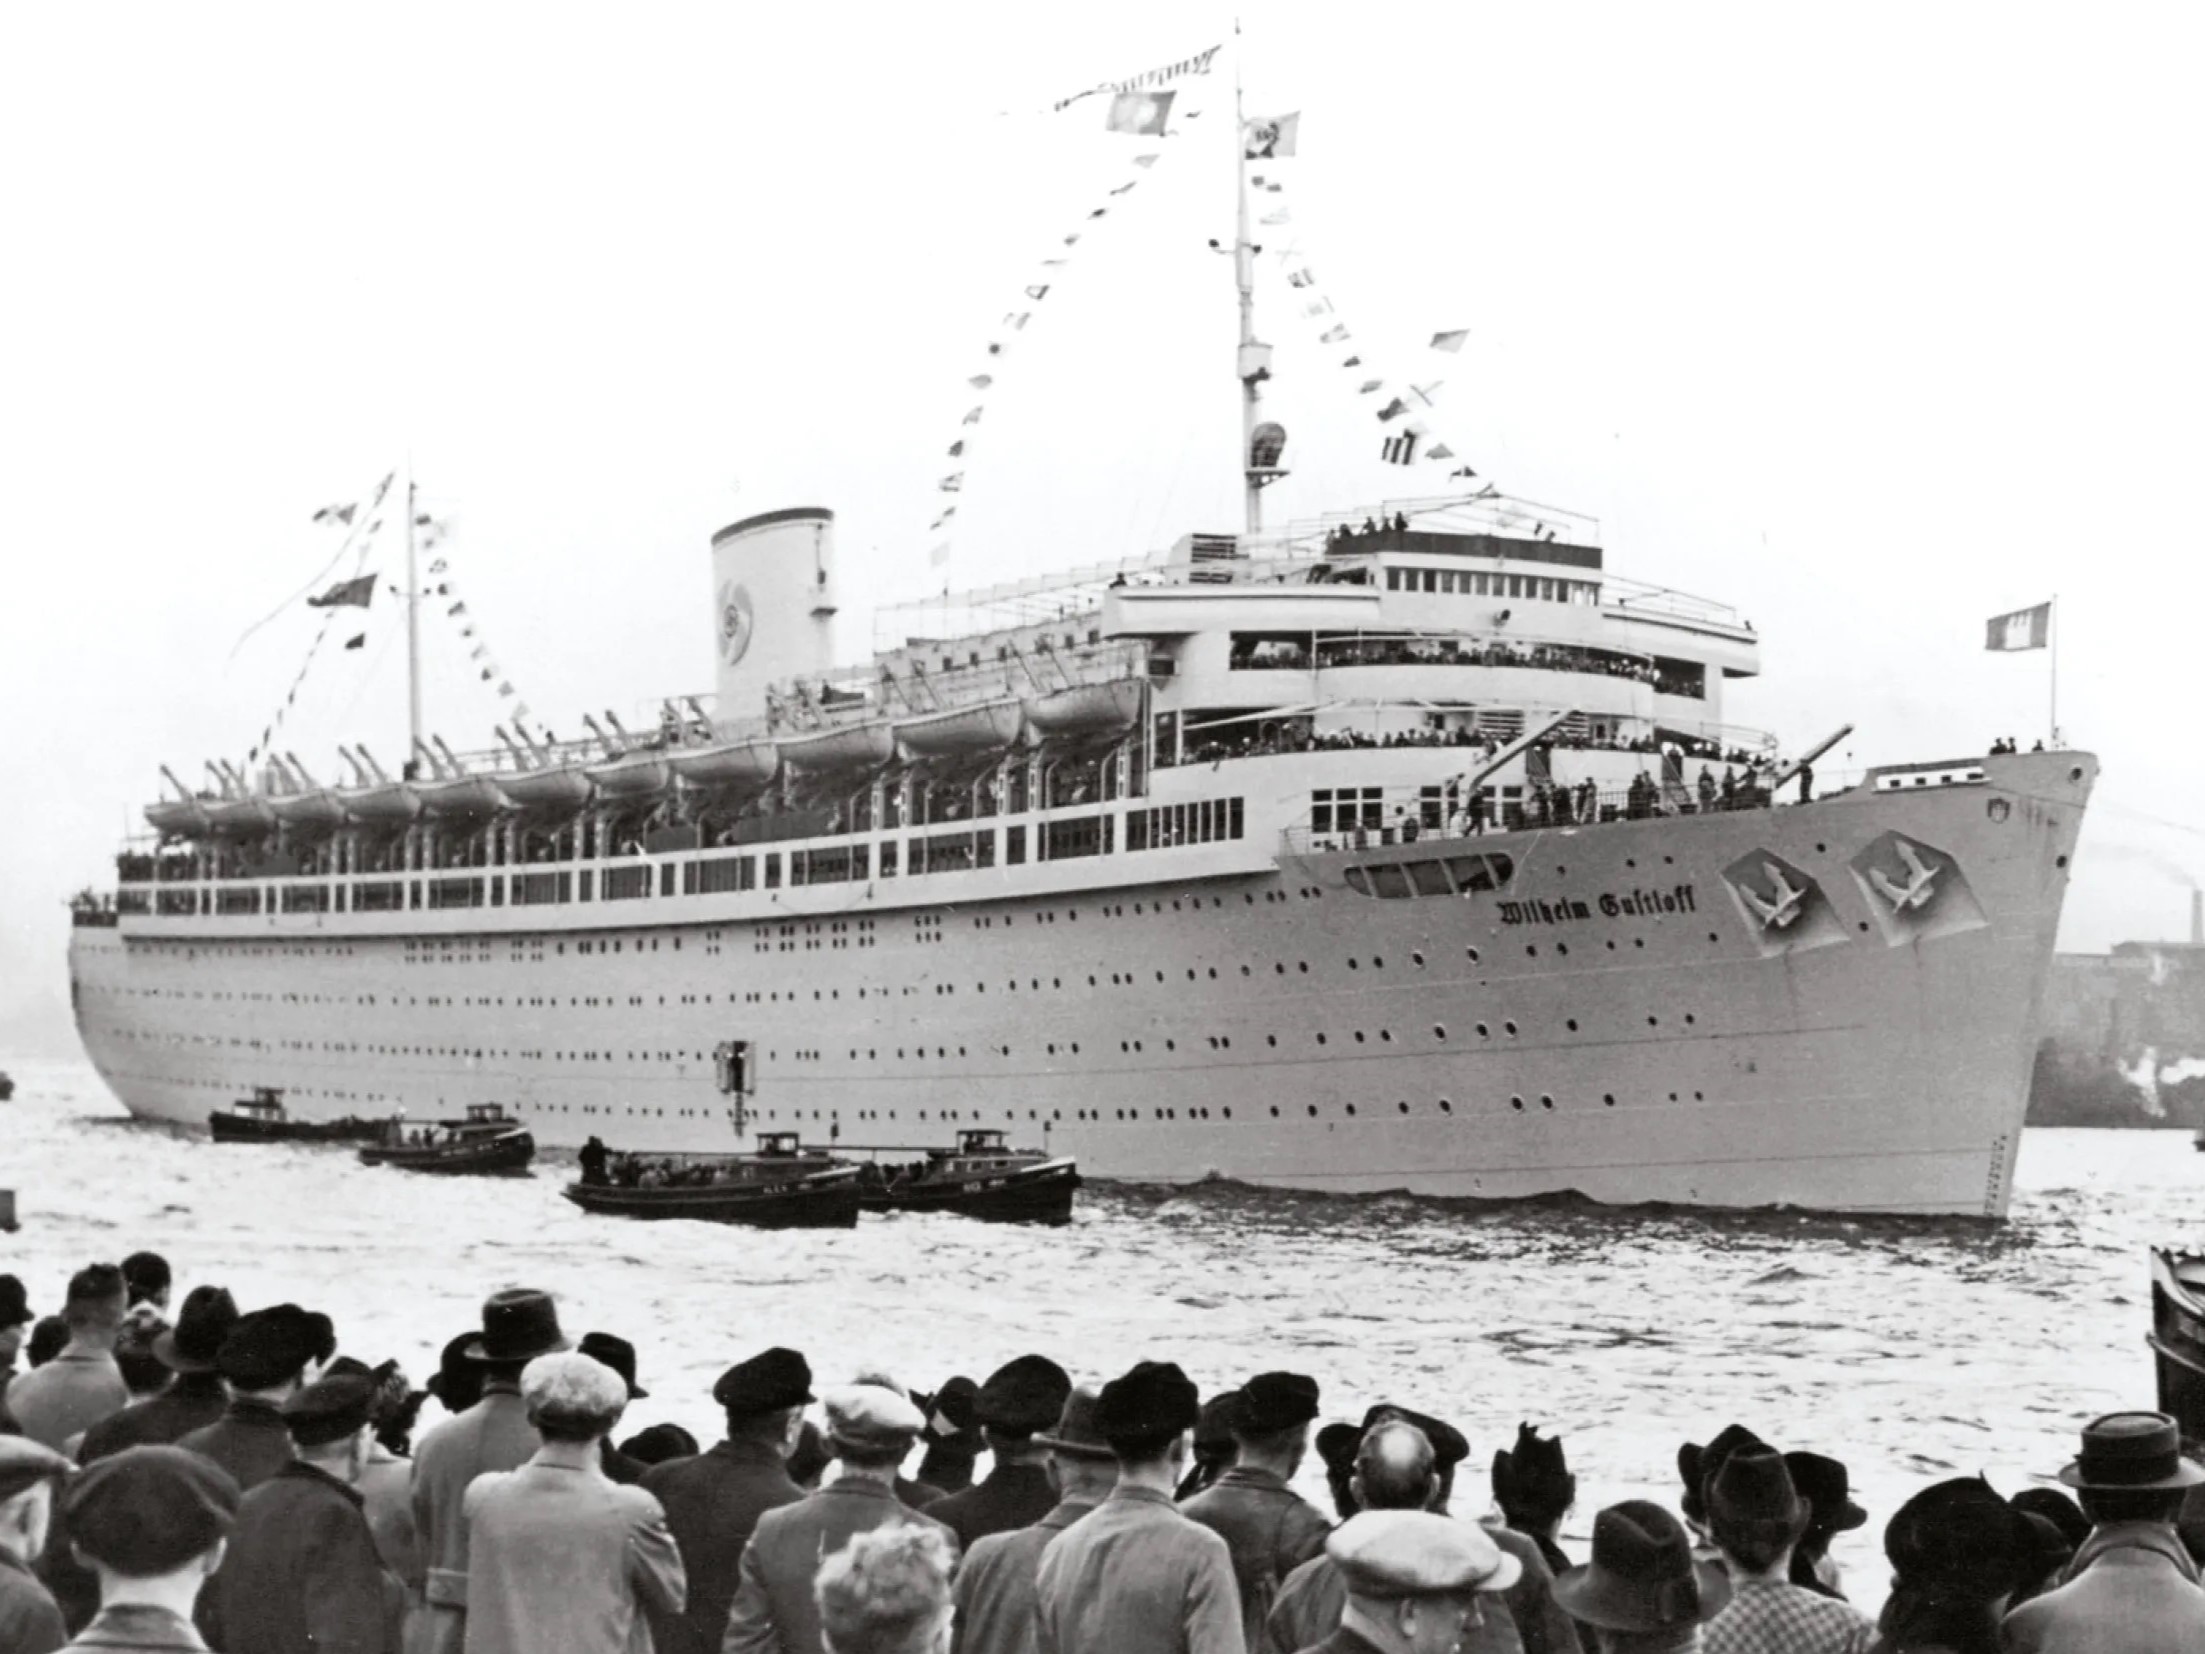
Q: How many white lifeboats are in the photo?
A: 11